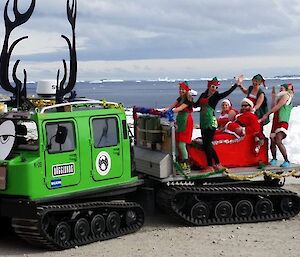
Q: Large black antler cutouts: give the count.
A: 2